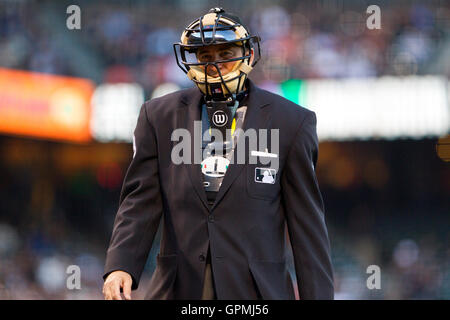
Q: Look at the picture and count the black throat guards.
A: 1